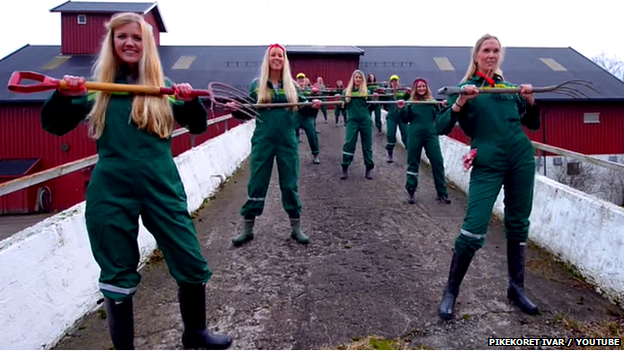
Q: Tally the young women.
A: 11